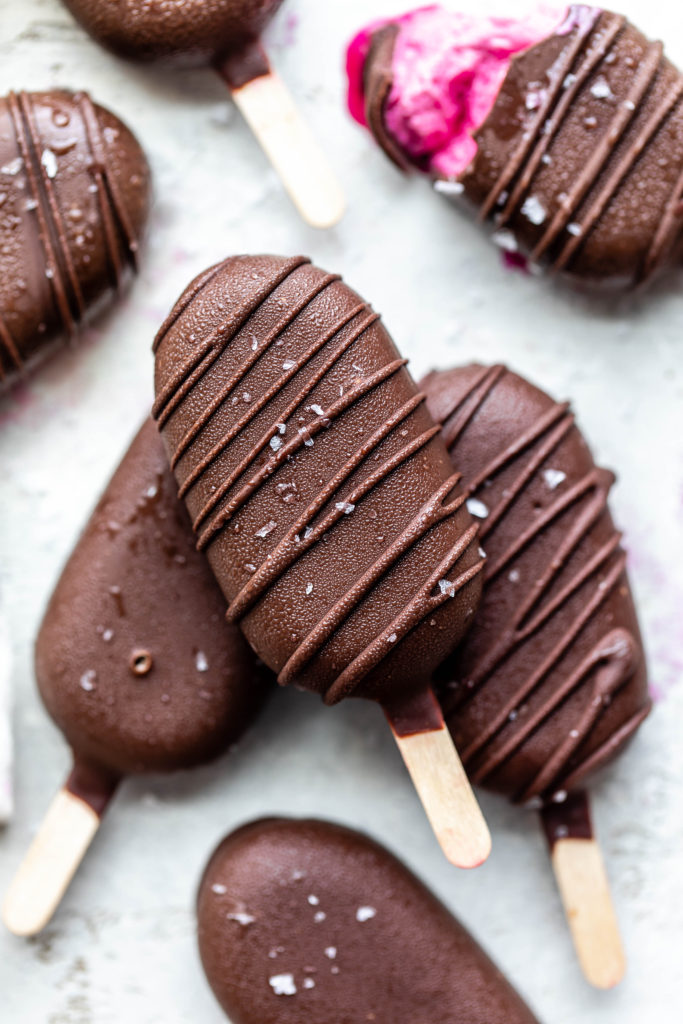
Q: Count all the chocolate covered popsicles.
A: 7